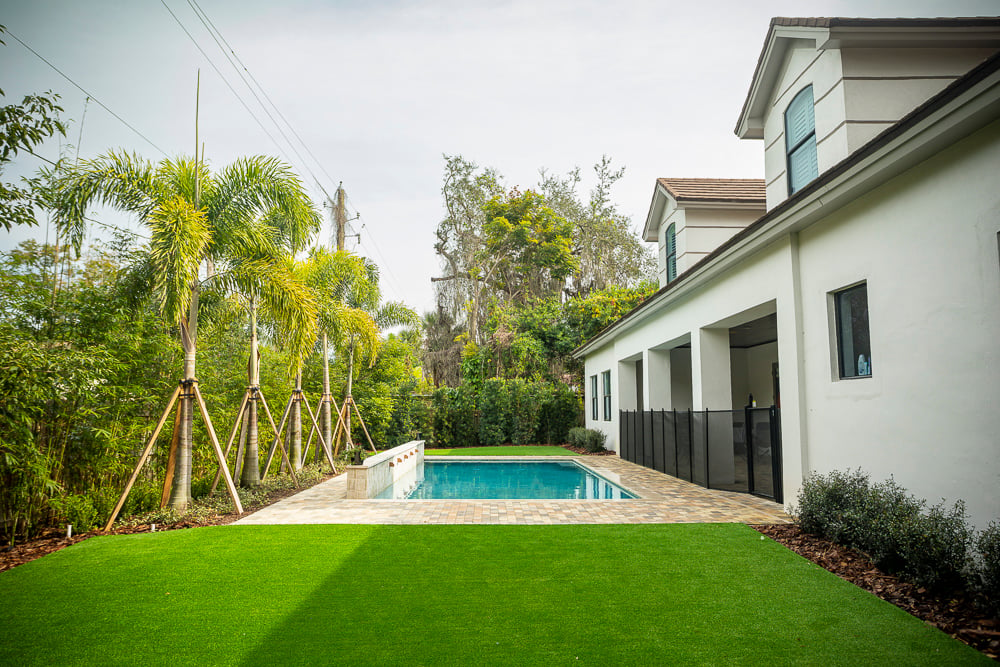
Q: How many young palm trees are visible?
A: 5